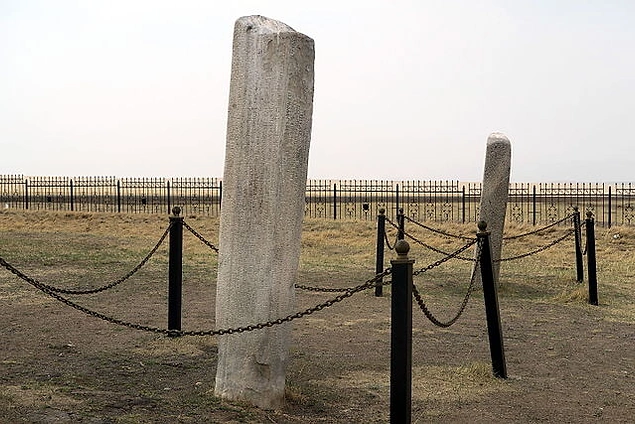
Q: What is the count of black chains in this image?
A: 8